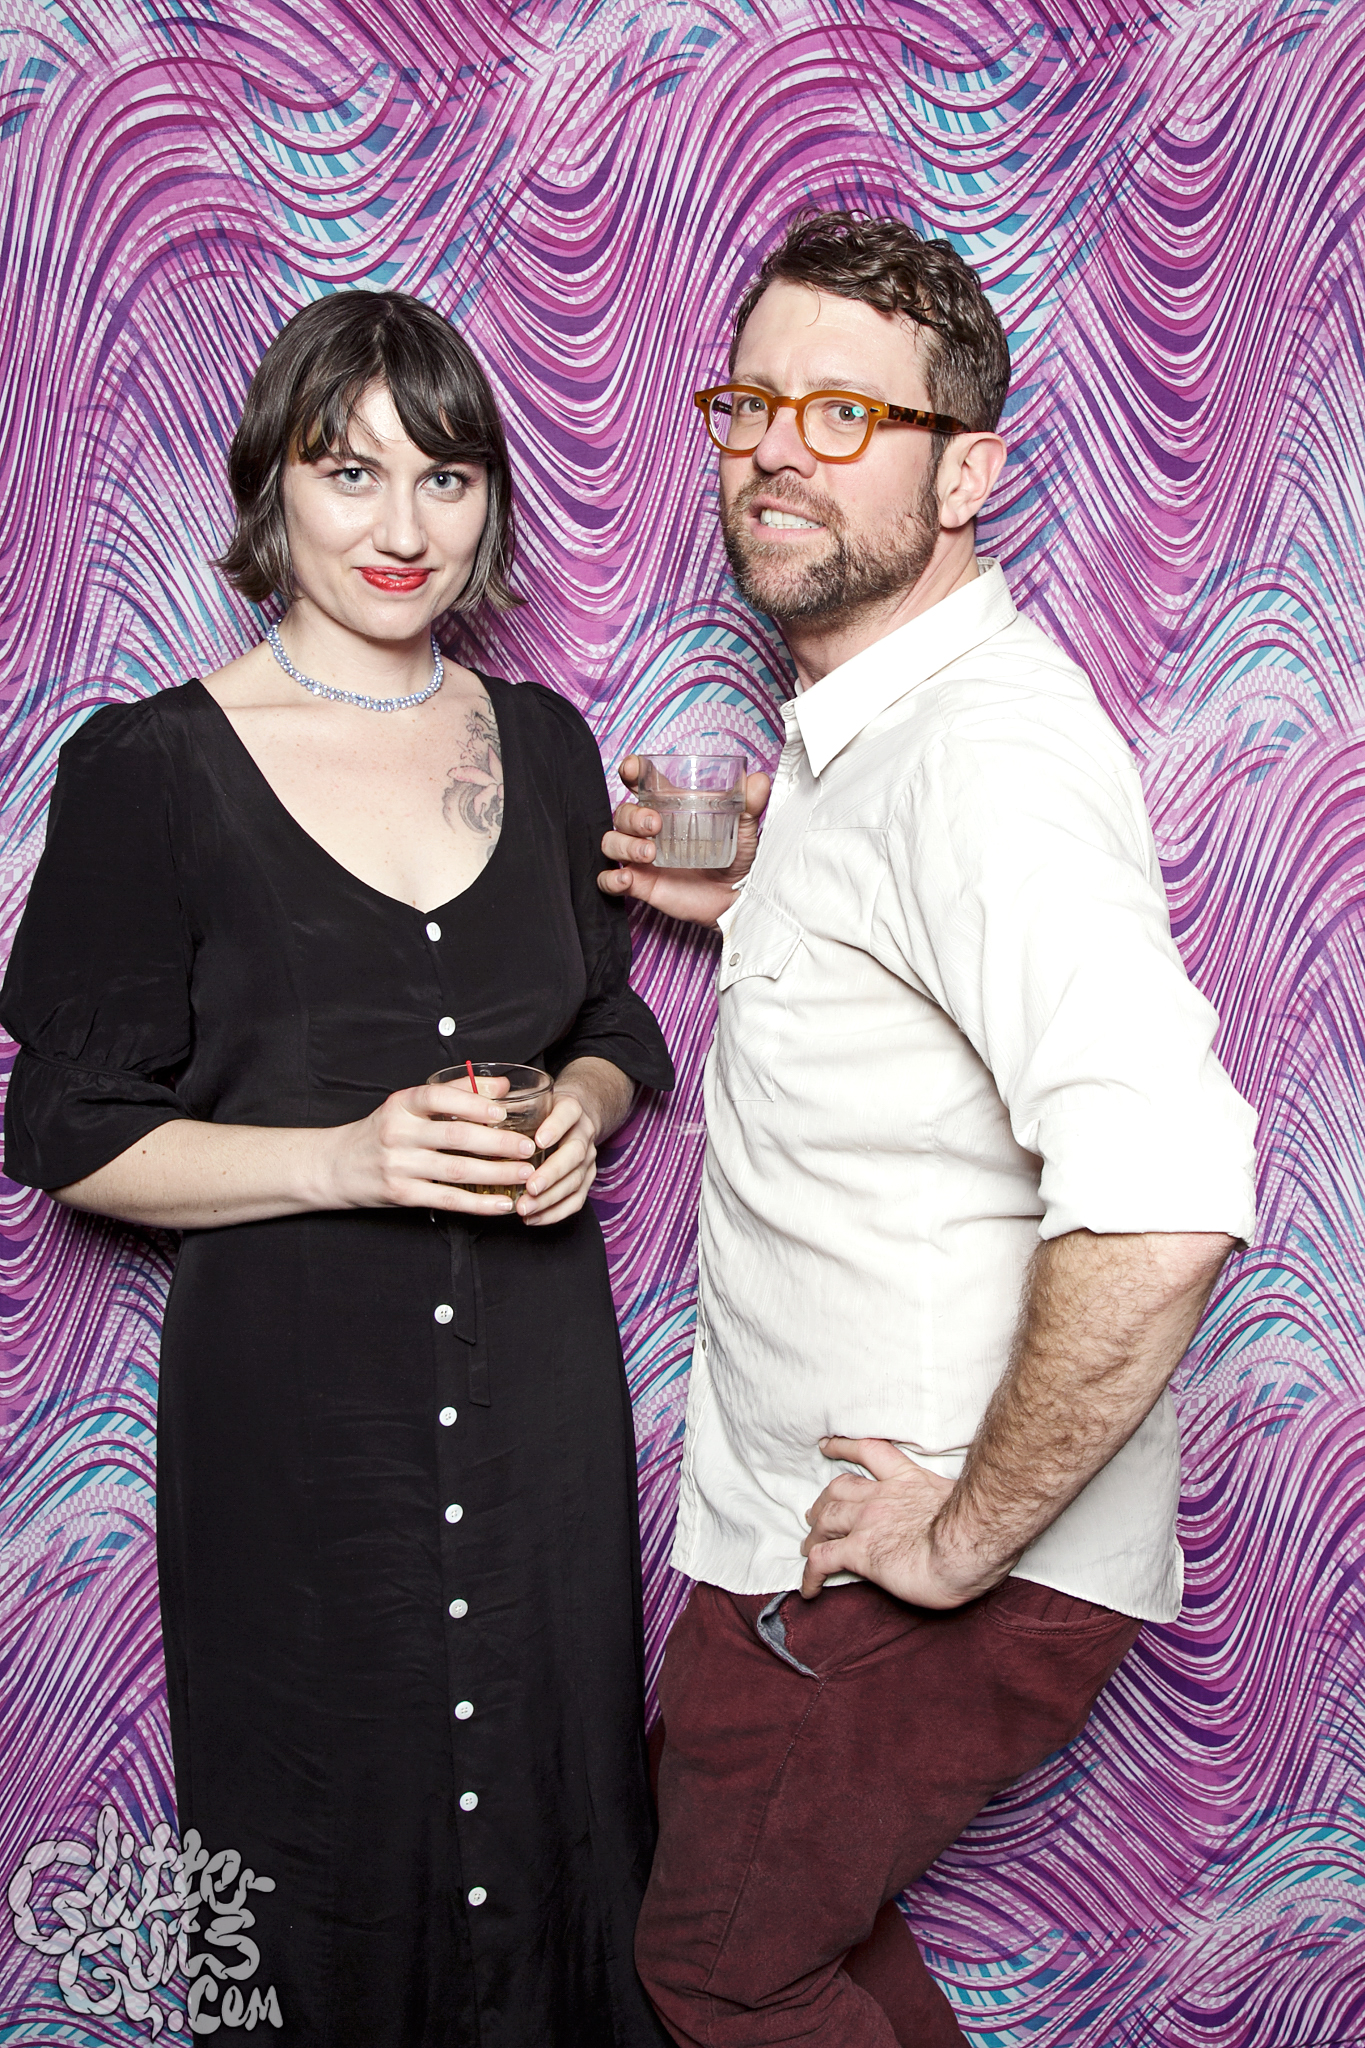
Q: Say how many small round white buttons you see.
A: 9